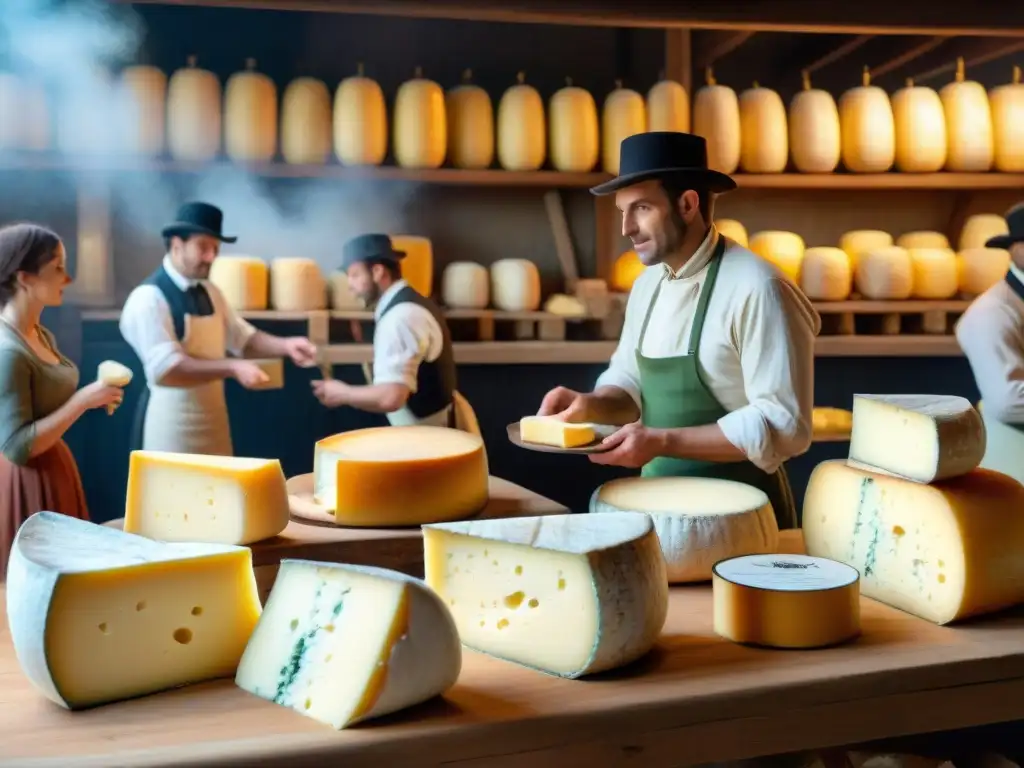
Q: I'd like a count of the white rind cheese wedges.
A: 4